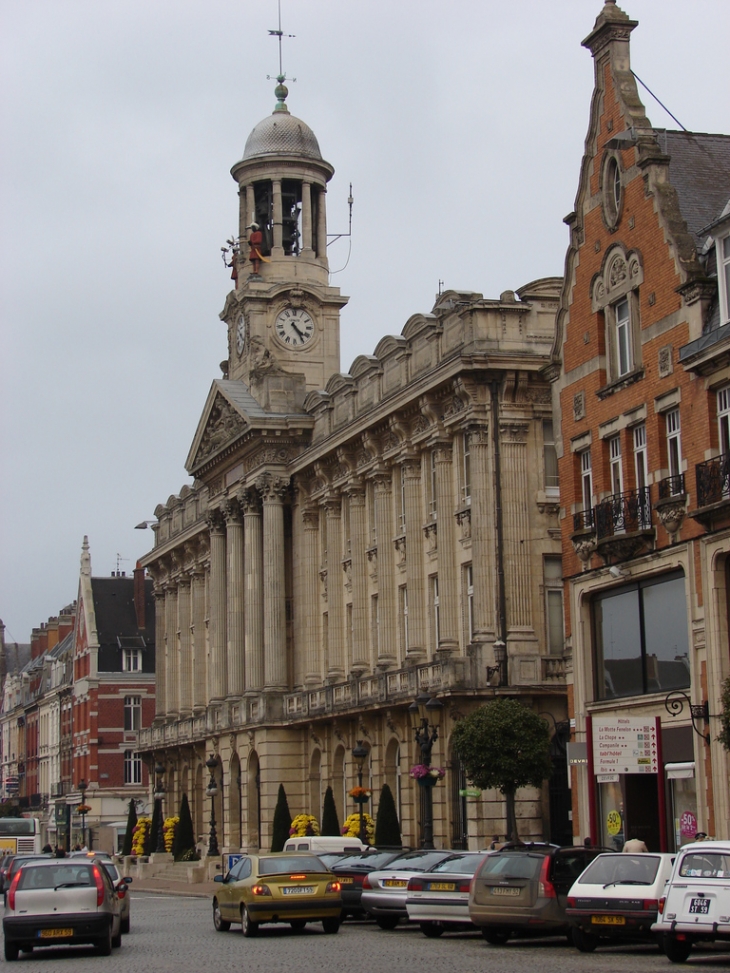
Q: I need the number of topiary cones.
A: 6